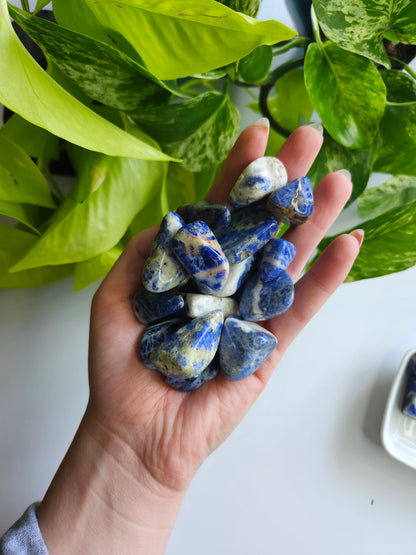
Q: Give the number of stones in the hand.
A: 15